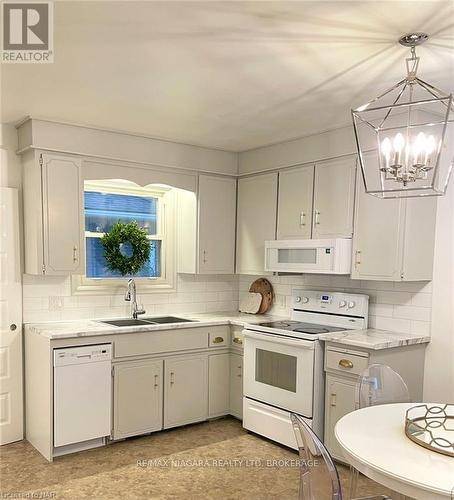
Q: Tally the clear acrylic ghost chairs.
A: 2